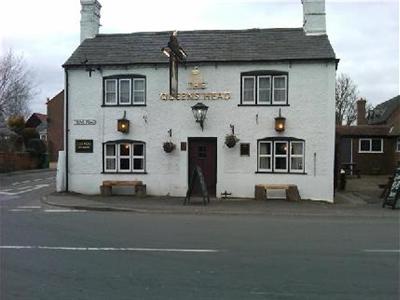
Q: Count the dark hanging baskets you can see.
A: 2